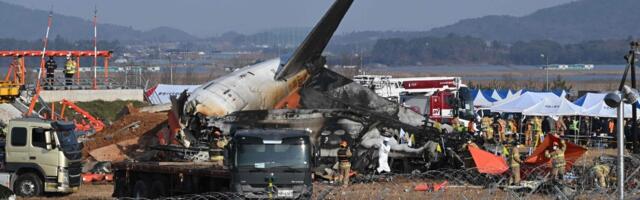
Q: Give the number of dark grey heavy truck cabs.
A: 1